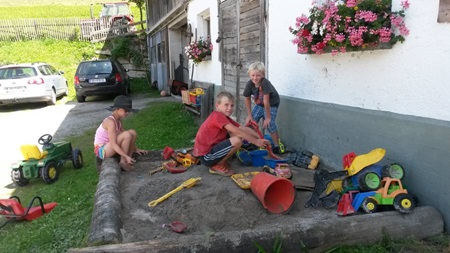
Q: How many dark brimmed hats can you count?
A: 1